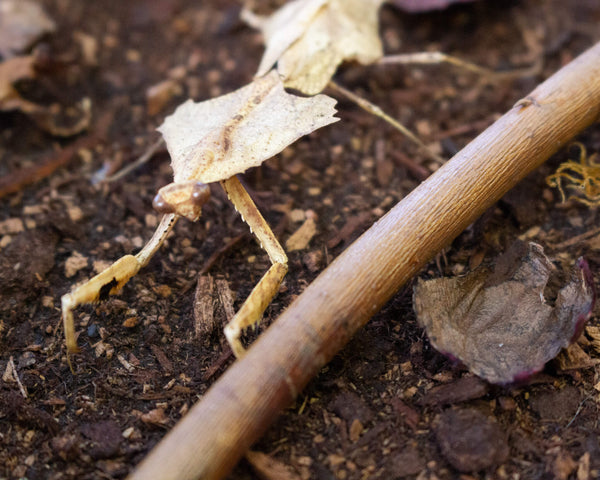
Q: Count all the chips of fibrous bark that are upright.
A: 2